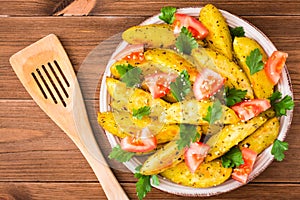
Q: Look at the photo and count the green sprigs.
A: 15